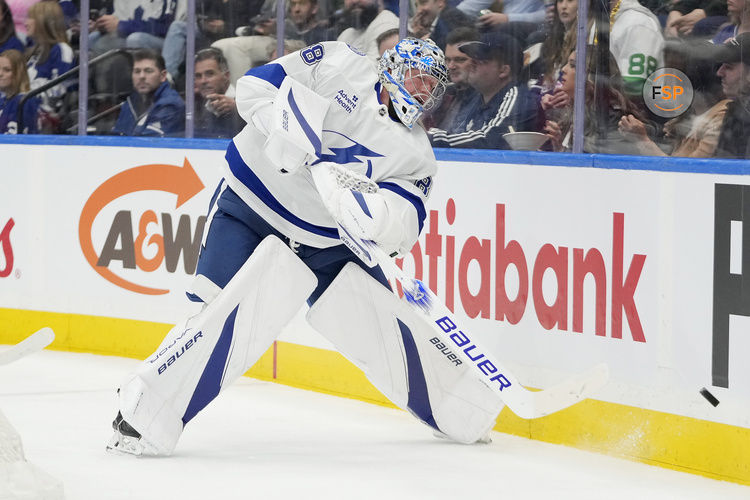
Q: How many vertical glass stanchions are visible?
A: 5